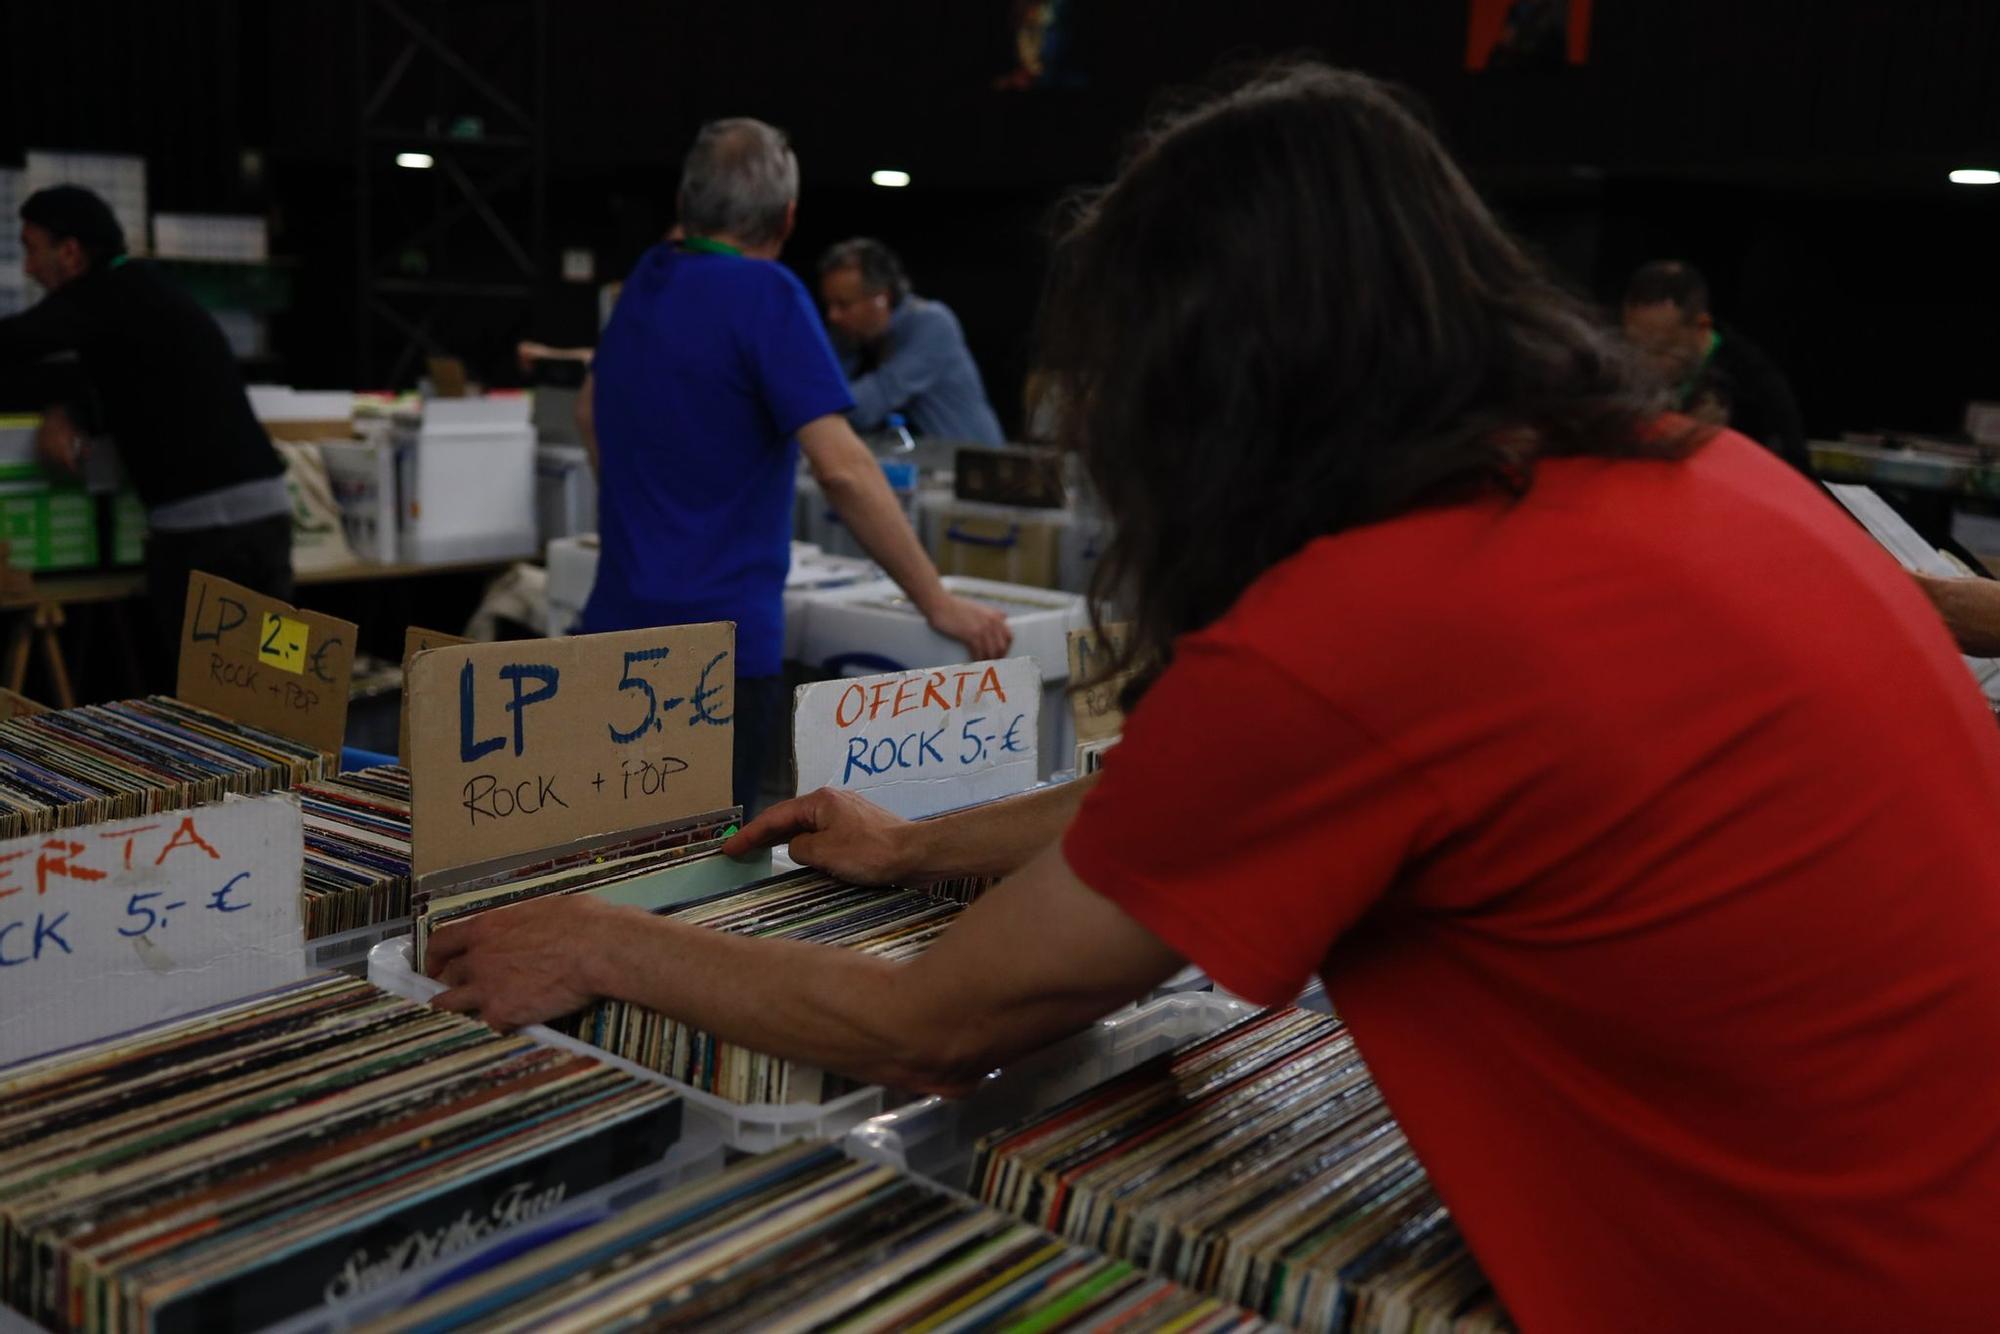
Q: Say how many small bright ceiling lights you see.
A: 3